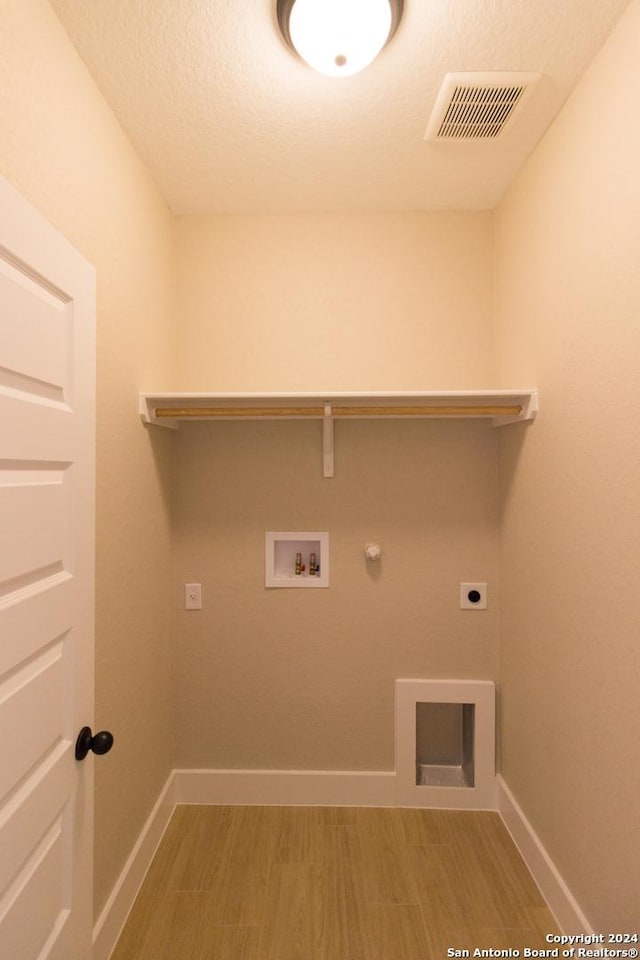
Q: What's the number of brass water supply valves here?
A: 2